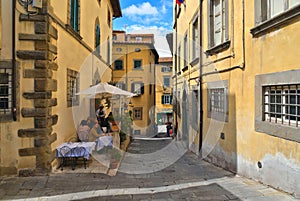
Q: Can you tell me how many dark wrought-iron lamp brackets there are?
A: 1